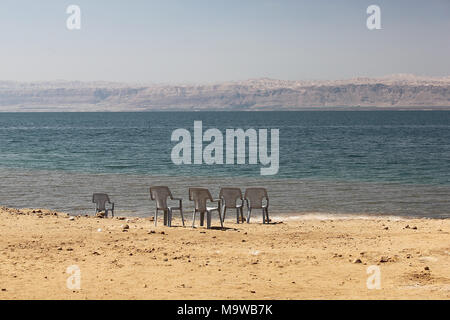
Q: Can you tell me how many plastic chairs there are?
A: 5